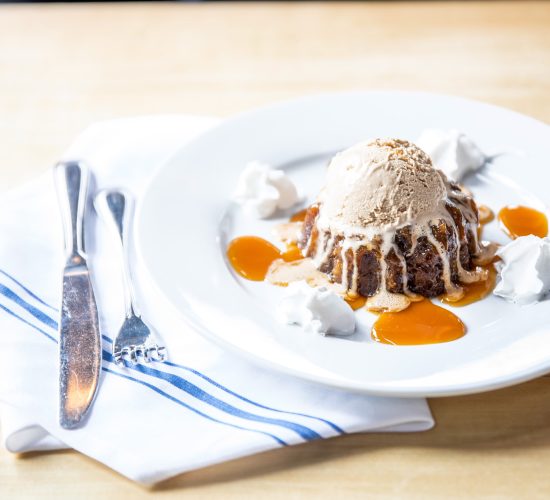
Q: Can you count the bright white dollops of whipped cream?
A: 4